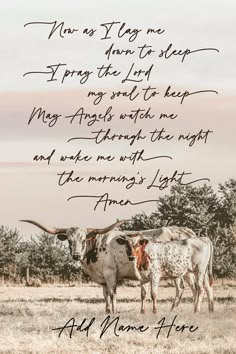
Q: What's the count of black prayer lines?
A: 9